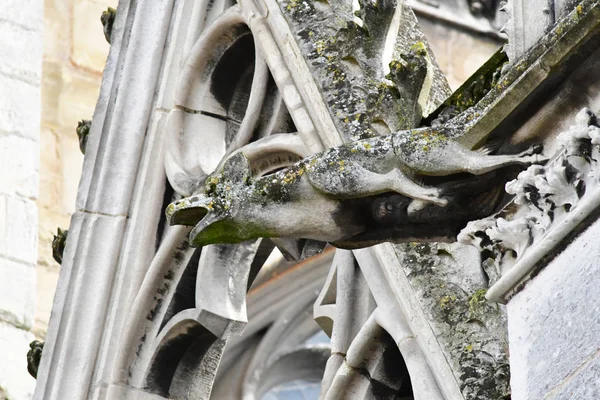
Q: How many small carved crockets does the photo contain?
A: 4